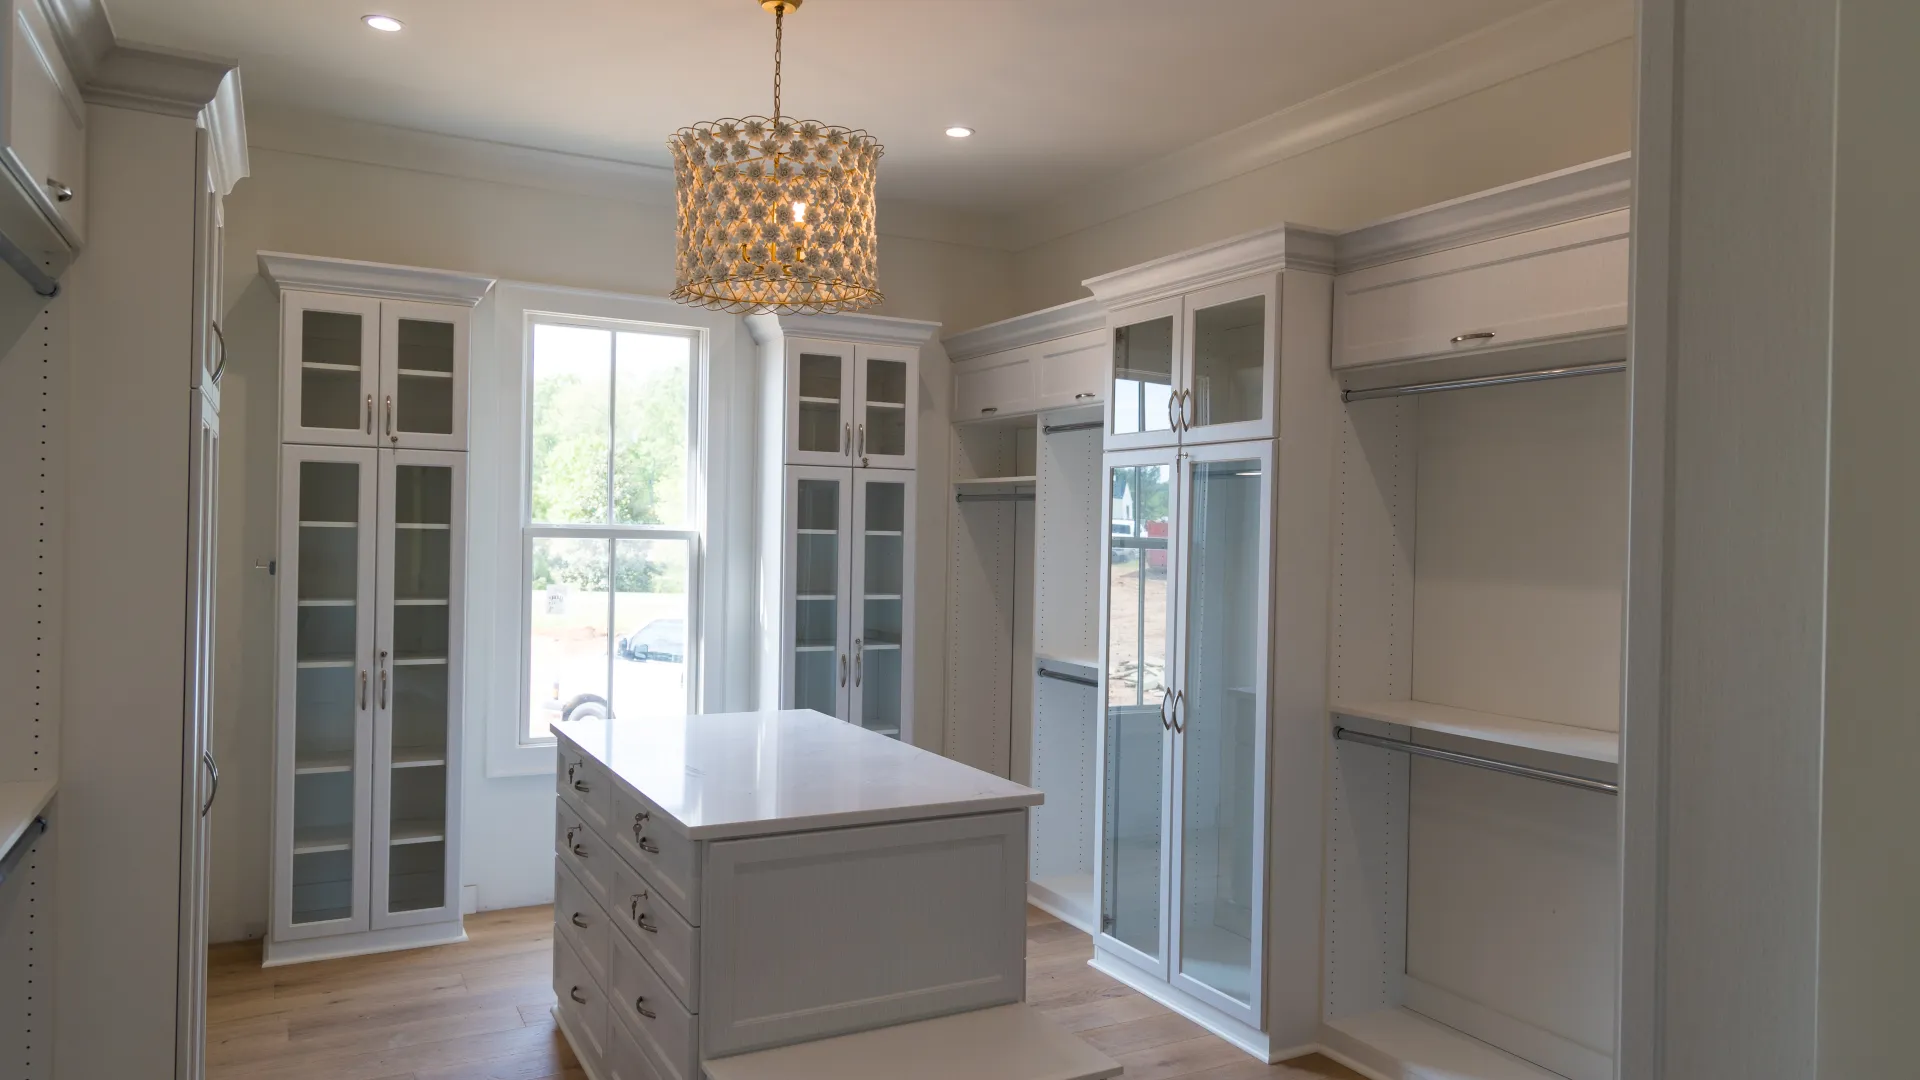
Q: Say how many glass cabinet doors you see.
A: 12